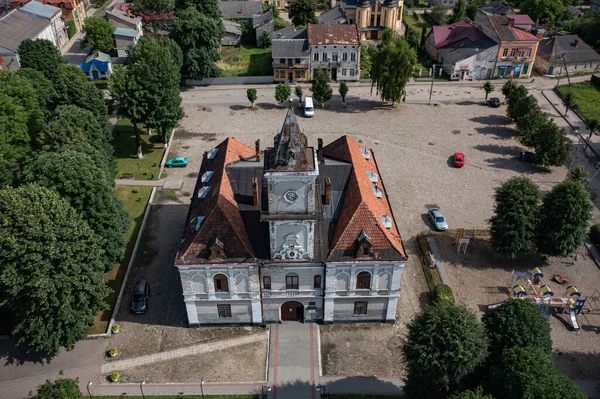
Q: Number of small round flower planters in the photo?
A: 3